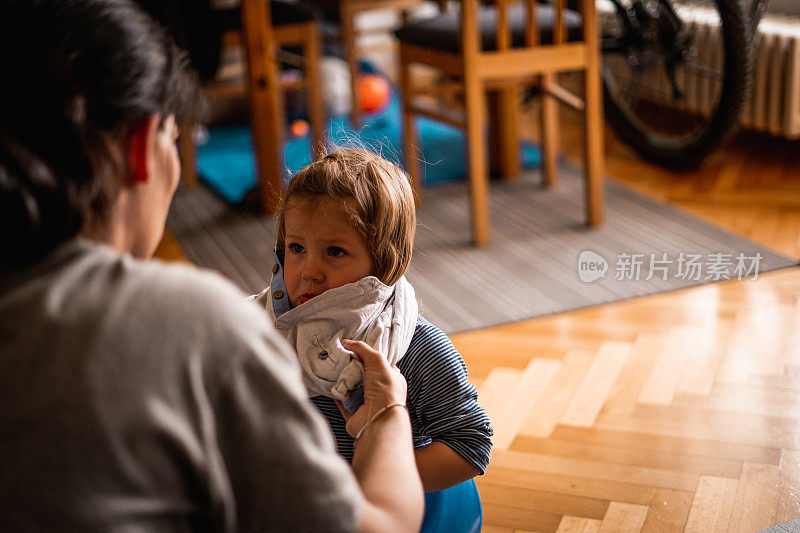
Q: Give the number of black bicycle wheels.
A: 1